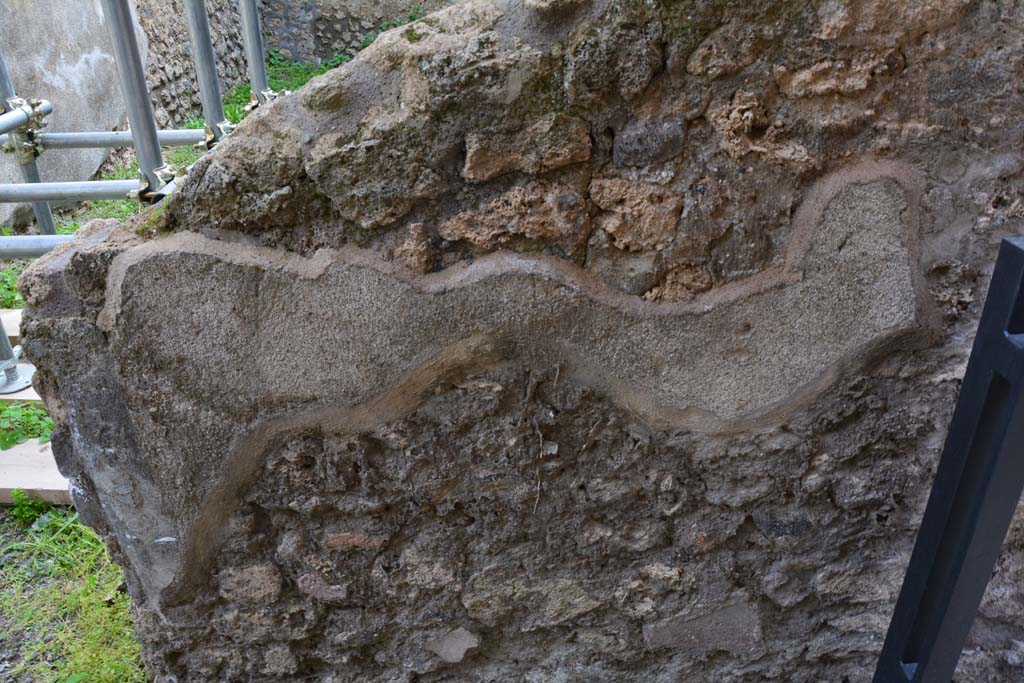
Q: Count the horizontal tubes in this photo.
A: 4